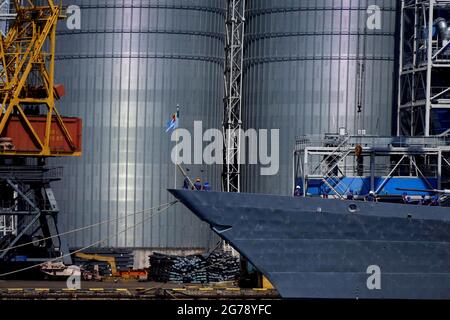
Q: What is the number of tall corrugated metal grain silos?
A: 2